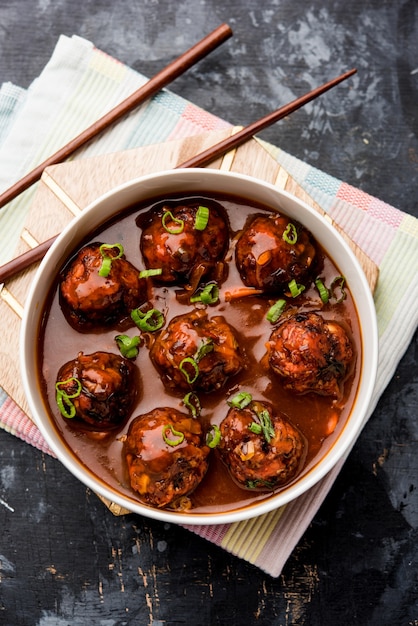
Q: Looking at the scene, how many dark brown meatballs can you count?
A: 8